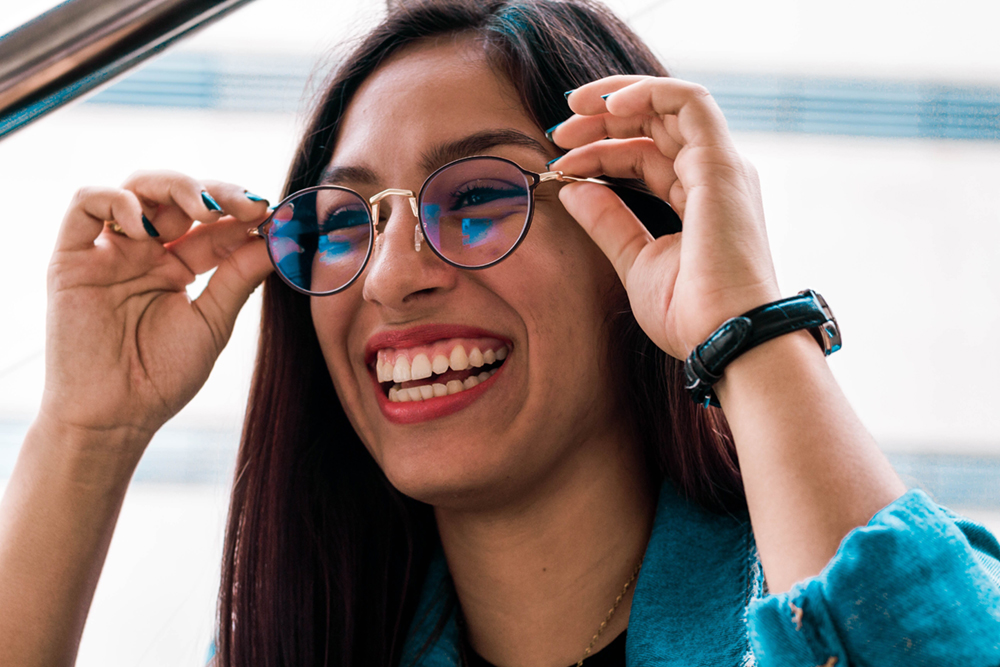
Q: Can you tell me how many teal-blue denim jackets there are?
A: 1